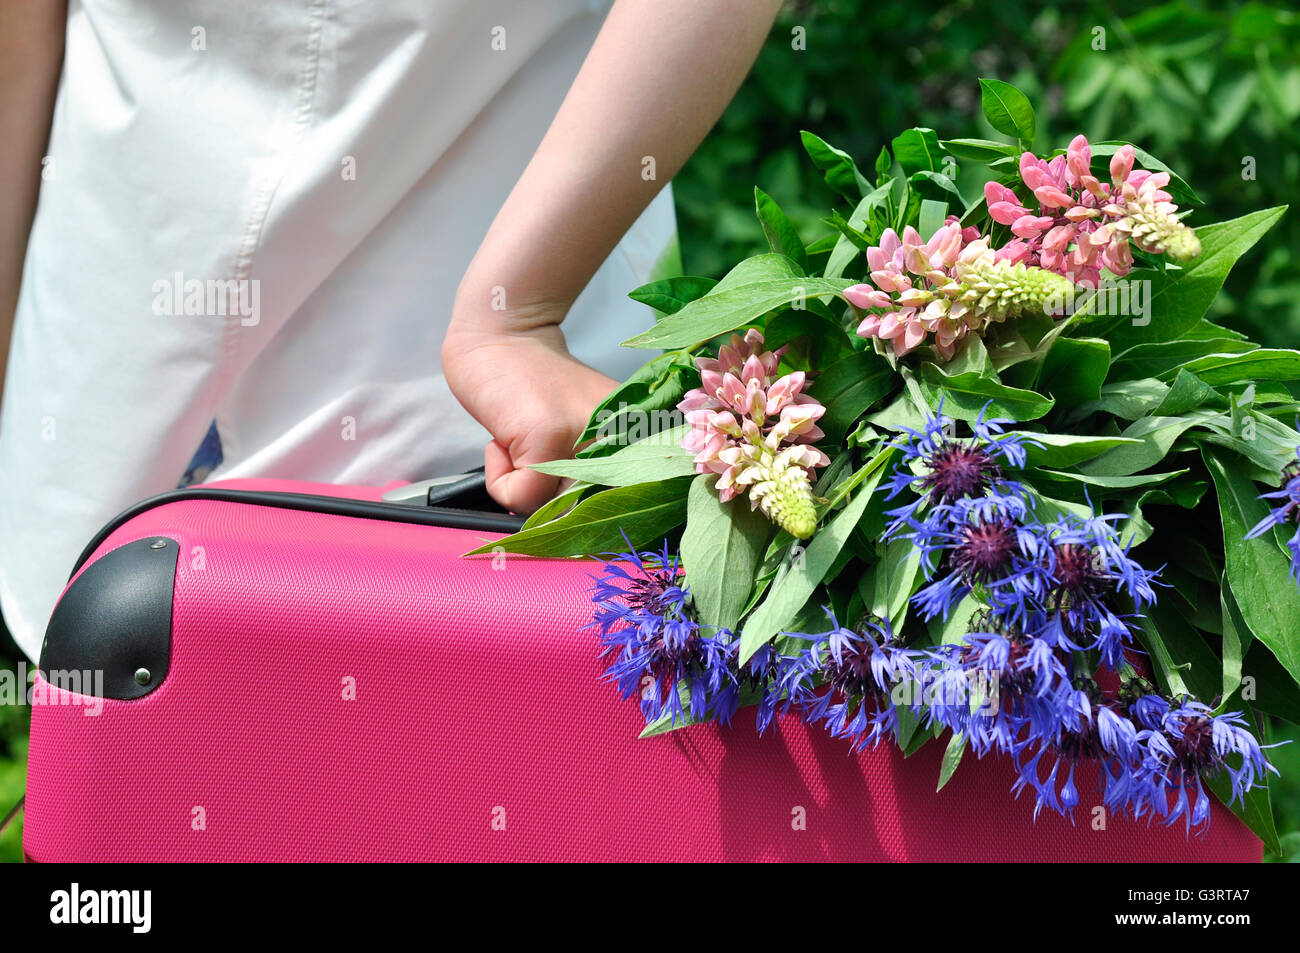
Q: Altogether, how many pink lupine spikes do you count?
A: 3